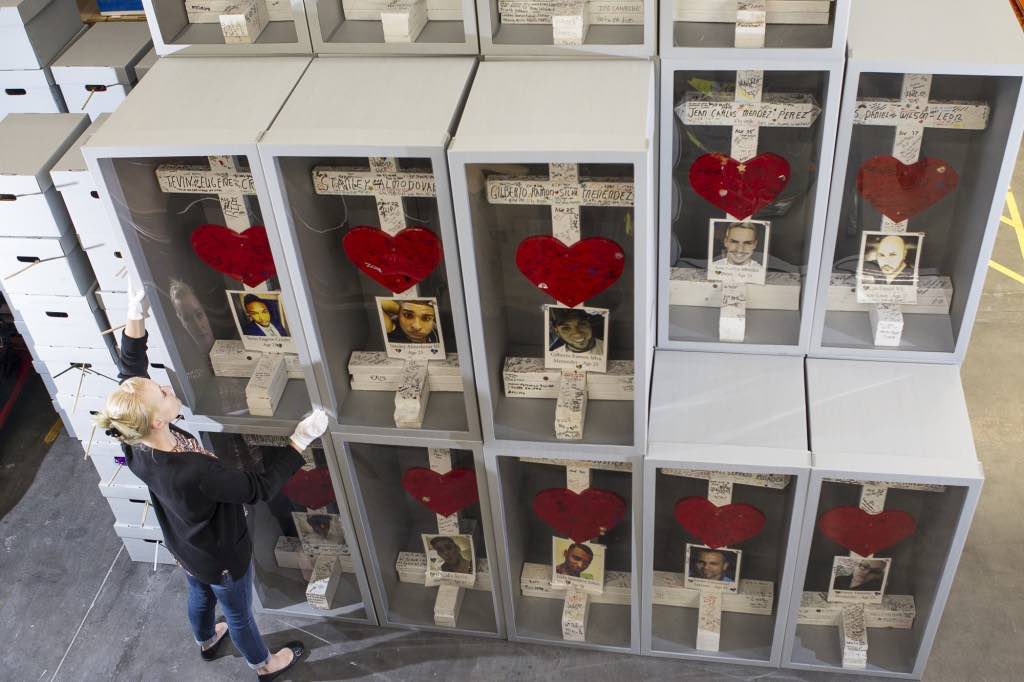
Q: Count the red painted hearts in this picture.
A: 10